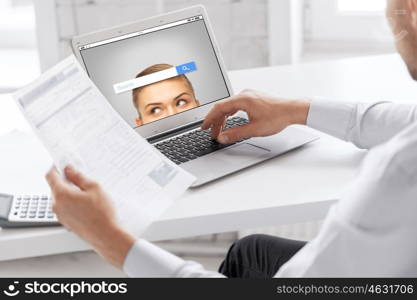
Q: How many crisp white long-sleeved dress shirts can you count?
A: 1